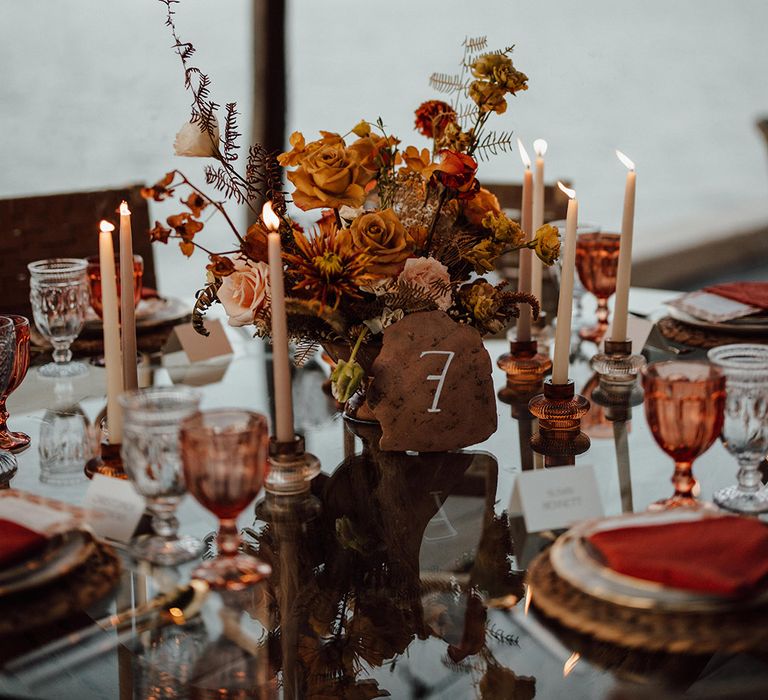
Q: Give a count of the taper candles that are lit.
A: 7